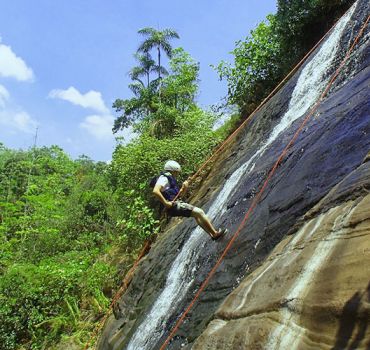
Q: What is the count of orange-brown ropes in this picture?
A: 2